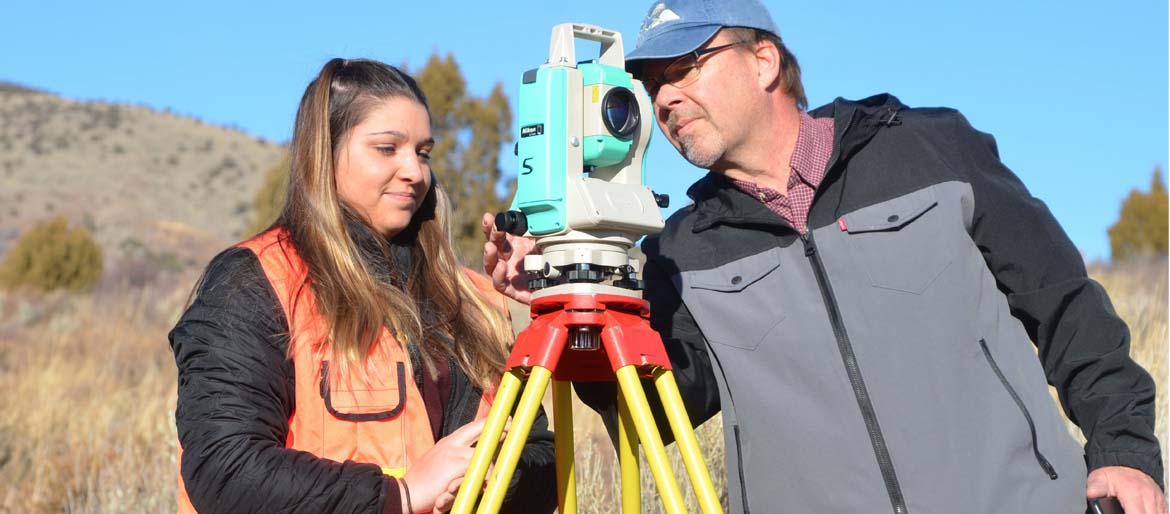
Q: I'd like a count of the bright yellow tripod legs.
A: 6